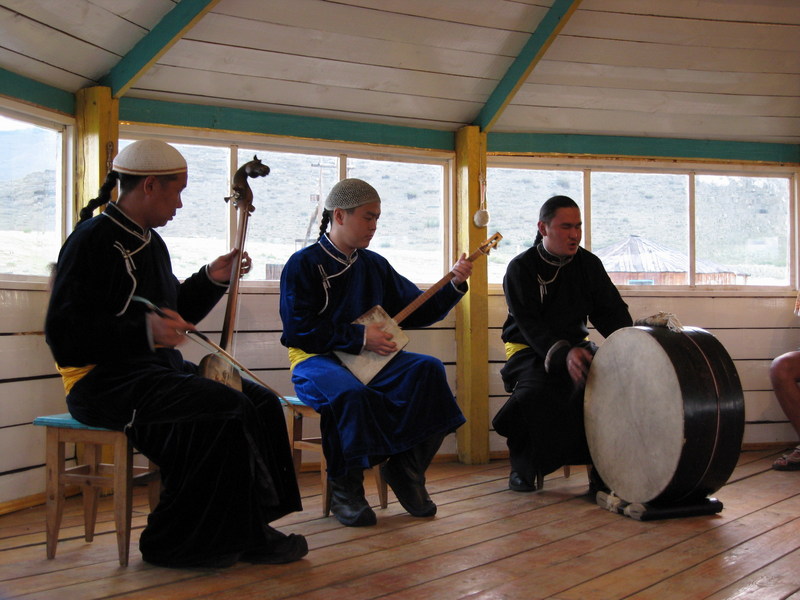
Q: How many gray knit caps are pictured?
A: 1